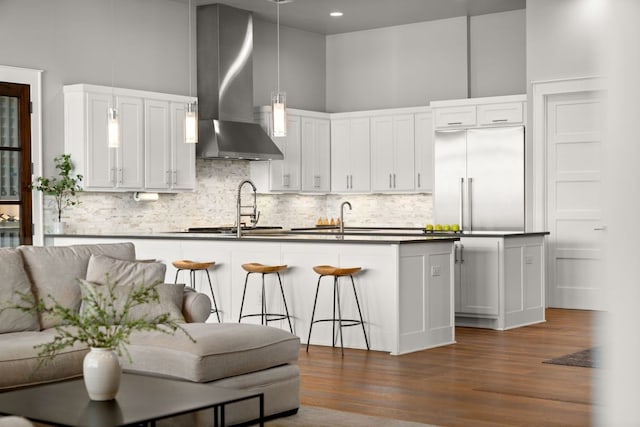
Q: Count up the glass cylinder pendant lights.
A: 3